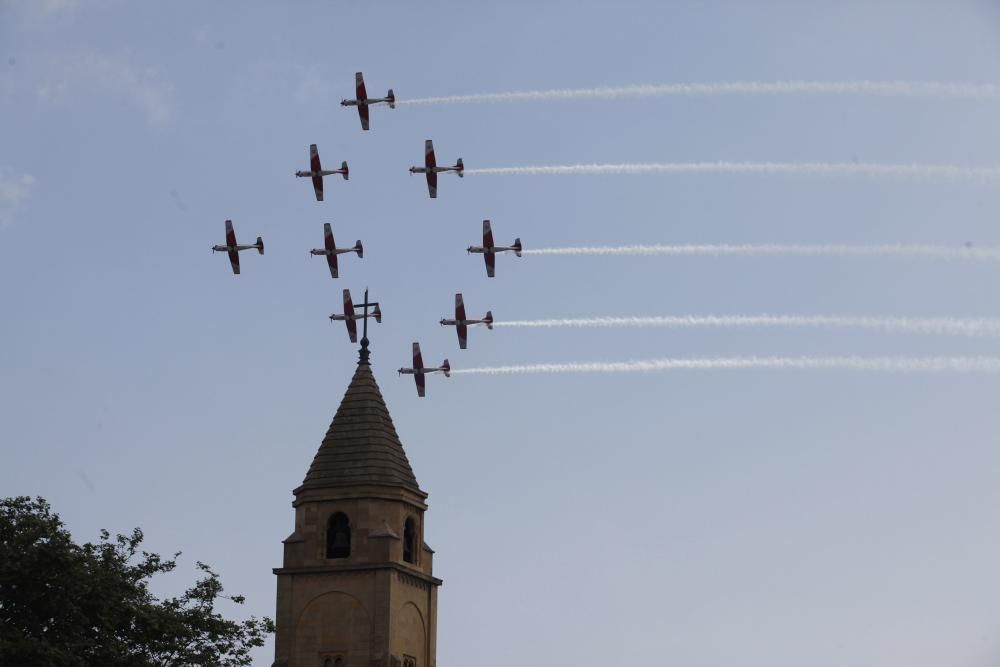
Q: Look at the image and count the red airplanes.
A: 9